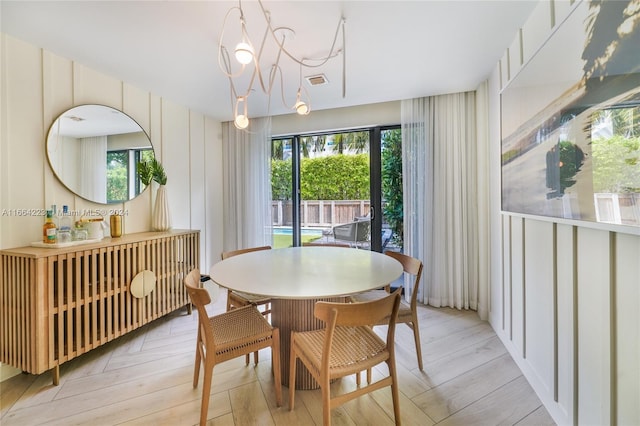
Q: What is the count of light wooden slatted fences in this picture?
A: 1